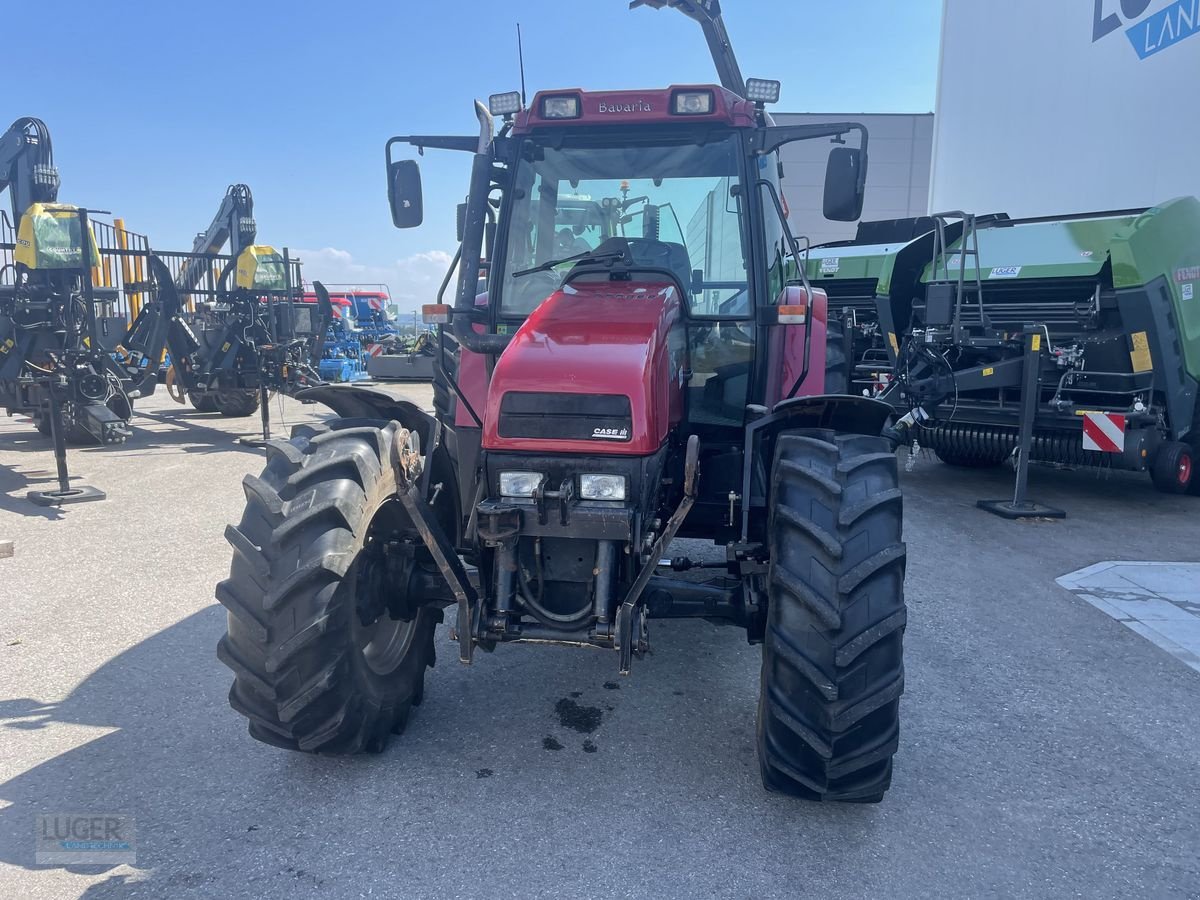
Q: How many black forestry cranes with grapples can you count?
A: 2